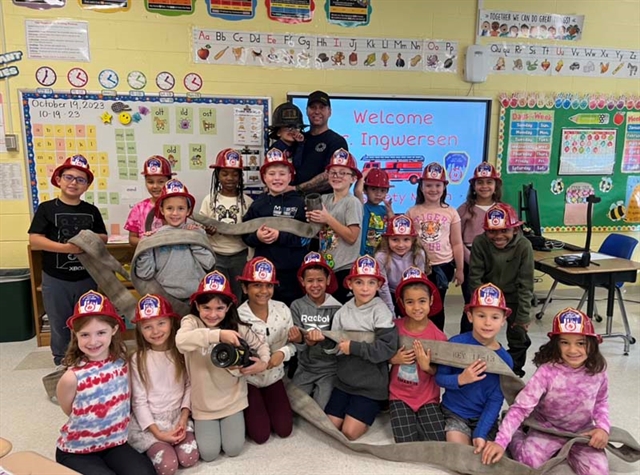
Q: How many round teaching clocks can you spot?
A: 6